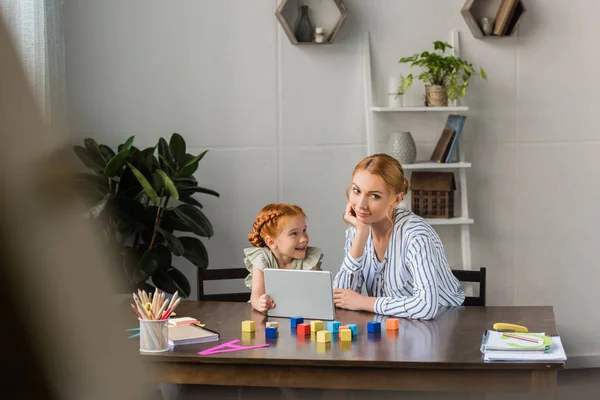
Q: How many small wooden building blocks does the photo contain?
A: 13